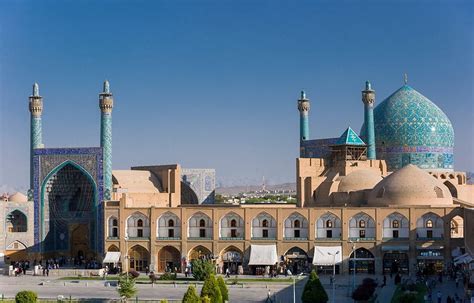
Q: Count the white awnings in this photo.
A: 3